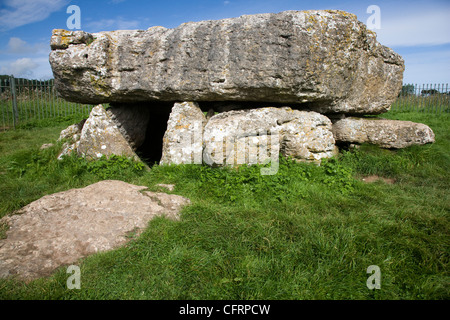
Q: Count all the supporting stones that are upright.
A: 2